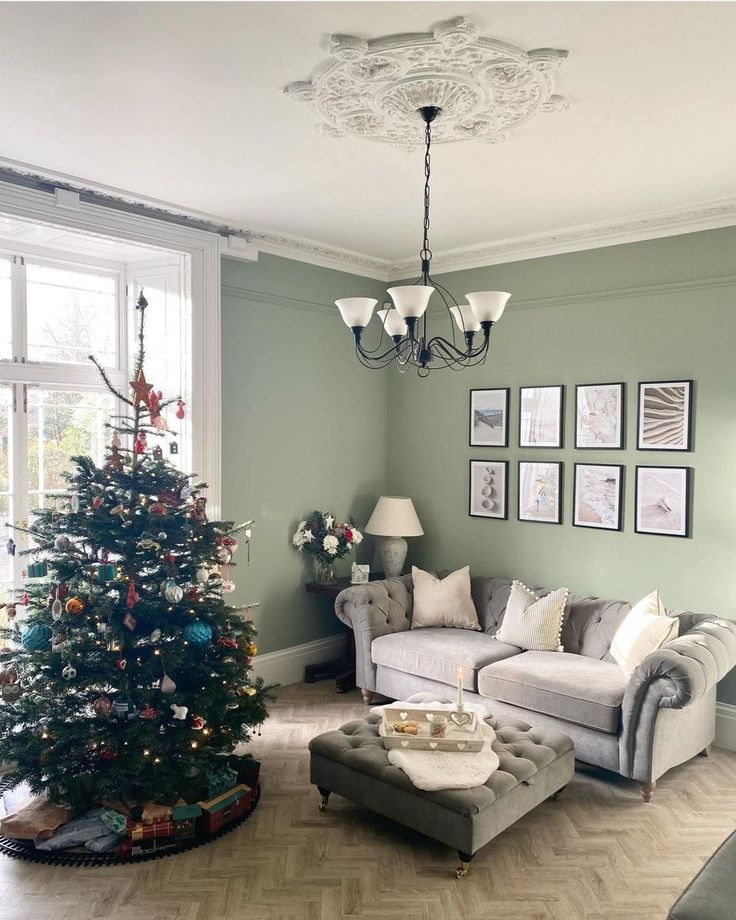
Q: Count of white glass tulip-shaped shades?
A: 5